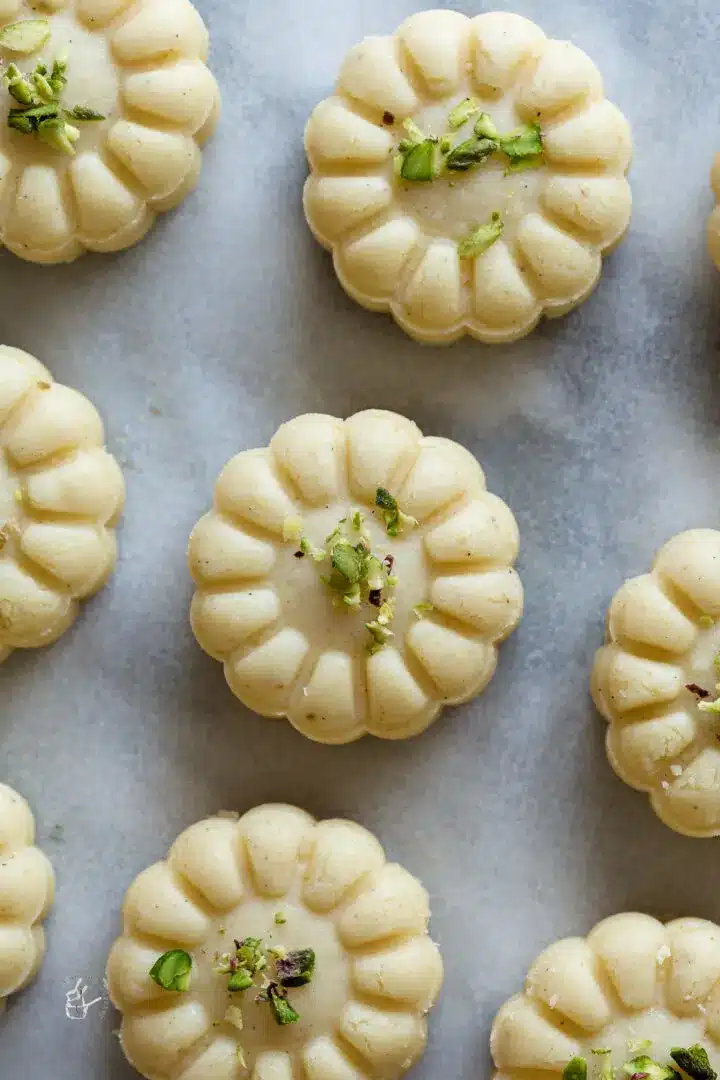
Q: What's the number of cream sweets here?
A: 9